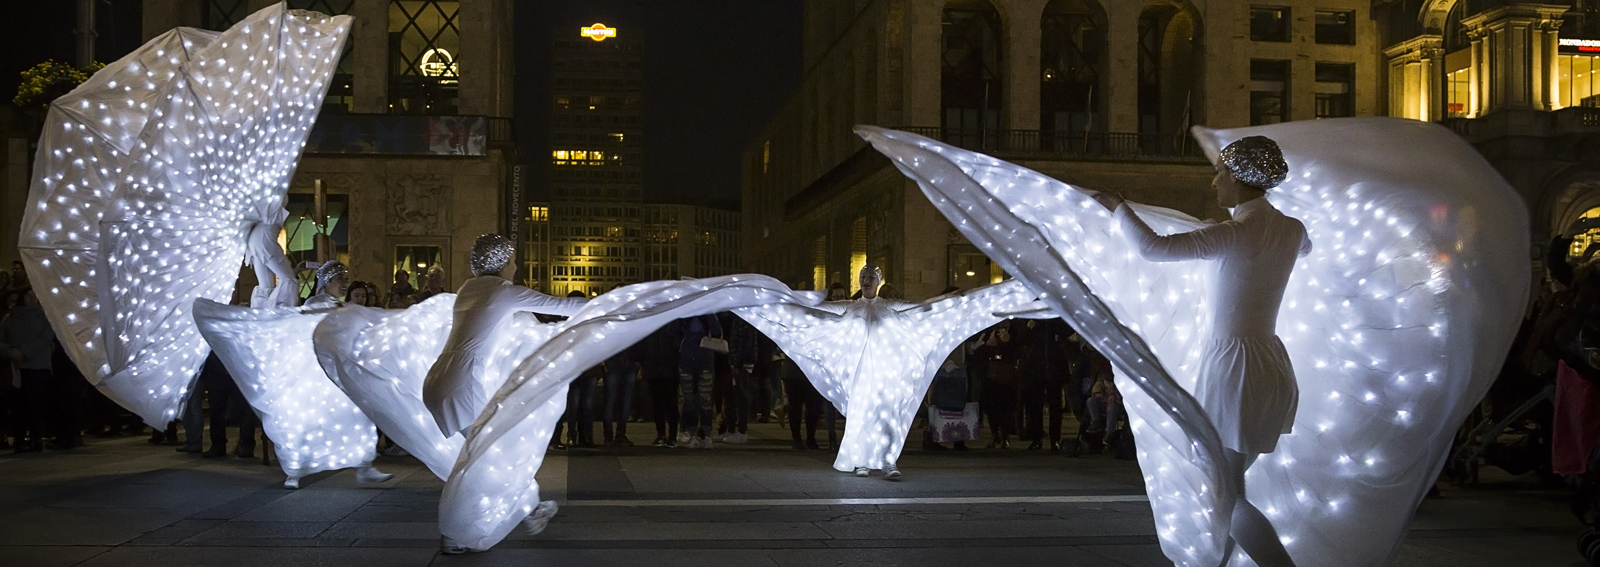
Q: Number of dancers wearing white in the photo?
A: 5